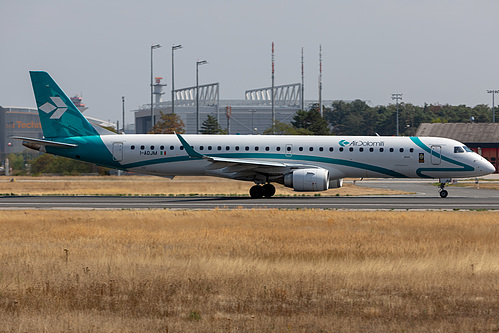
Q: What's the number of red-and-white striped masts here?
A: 3